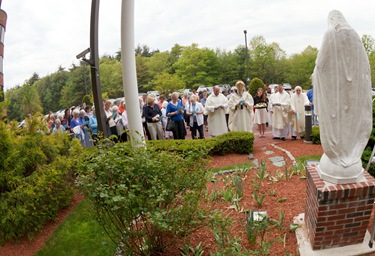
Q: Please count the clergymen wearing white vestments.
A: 4